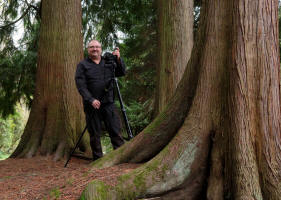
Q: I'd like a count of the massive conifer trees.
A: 3